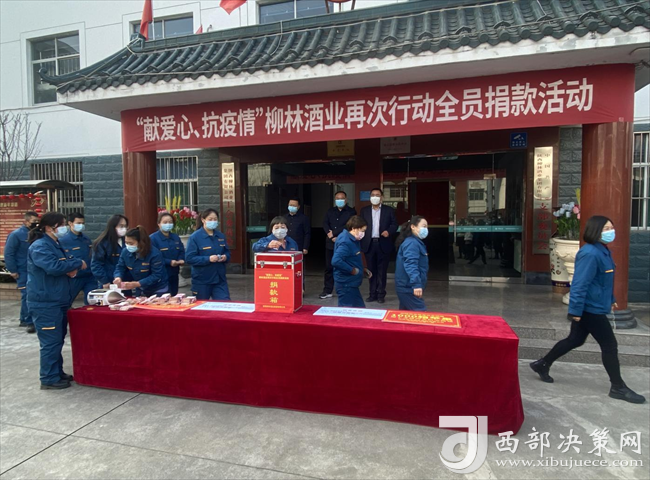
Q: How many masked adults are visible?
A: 14